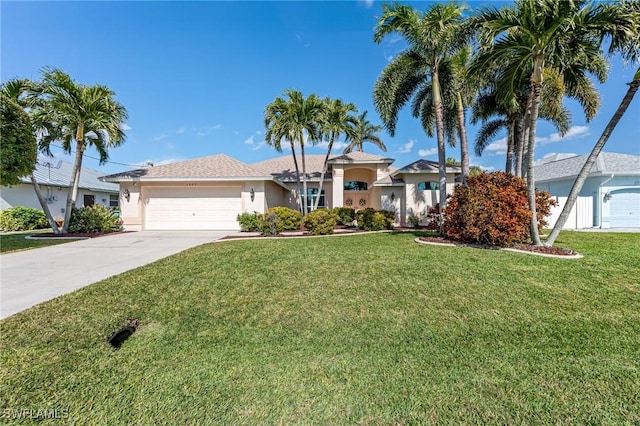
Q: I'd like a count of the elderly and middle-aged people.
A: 0